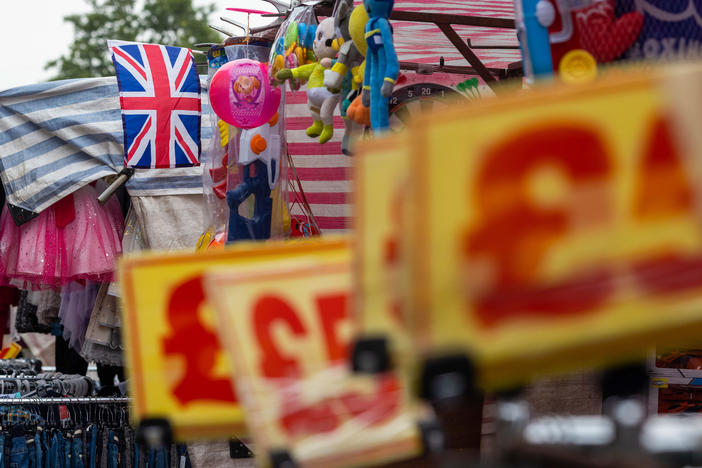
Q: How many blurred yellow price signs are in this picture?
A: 4